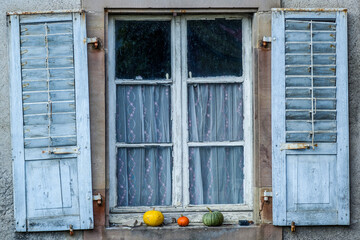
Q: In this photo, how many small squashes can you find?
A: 3